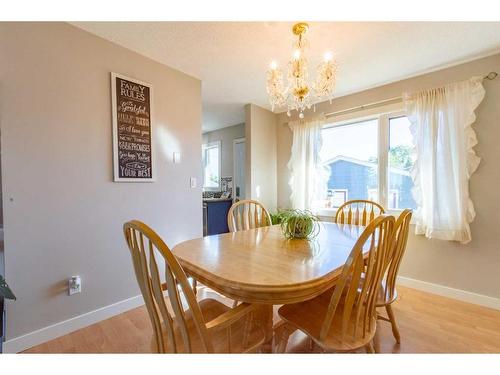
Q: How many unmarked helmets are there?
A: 0